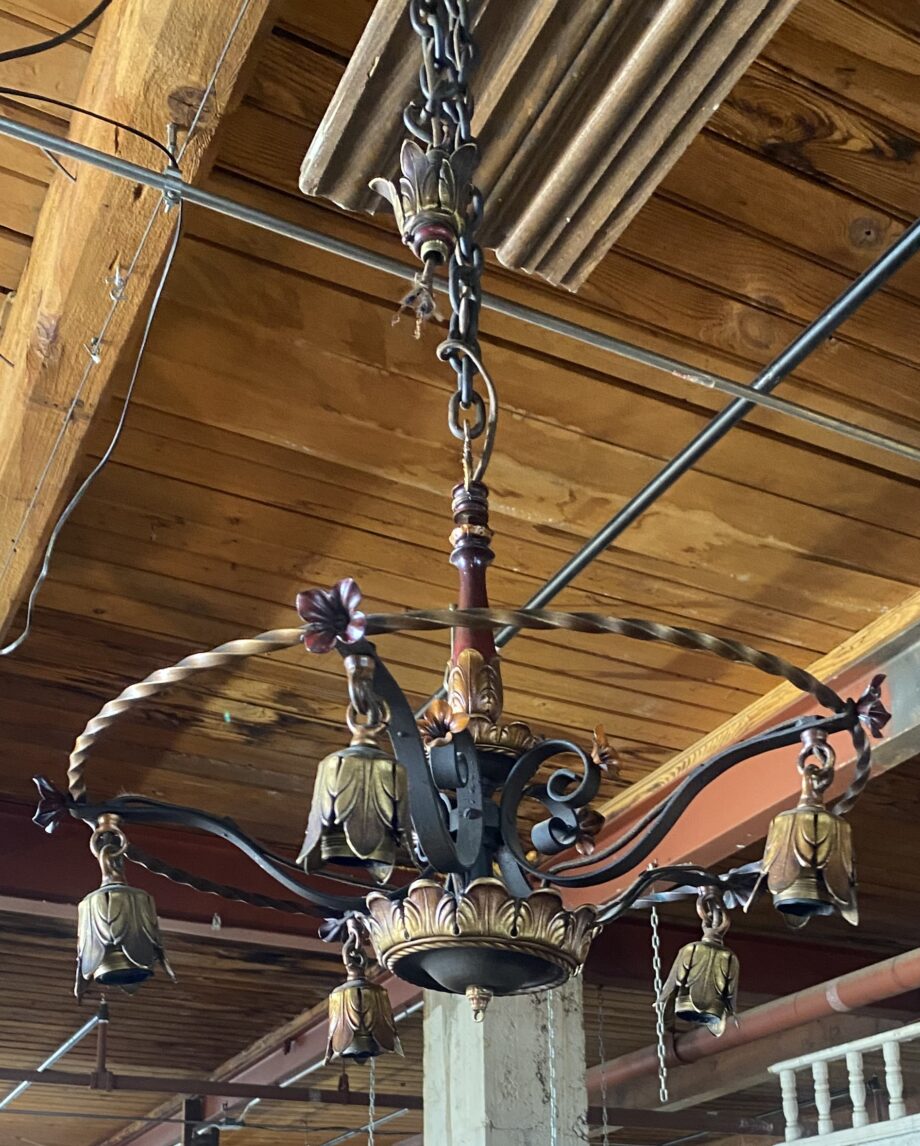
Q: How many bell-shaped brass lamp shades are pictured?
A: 5